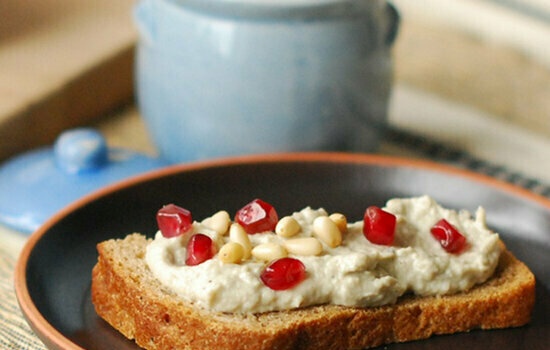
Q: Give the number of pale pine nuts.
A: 8